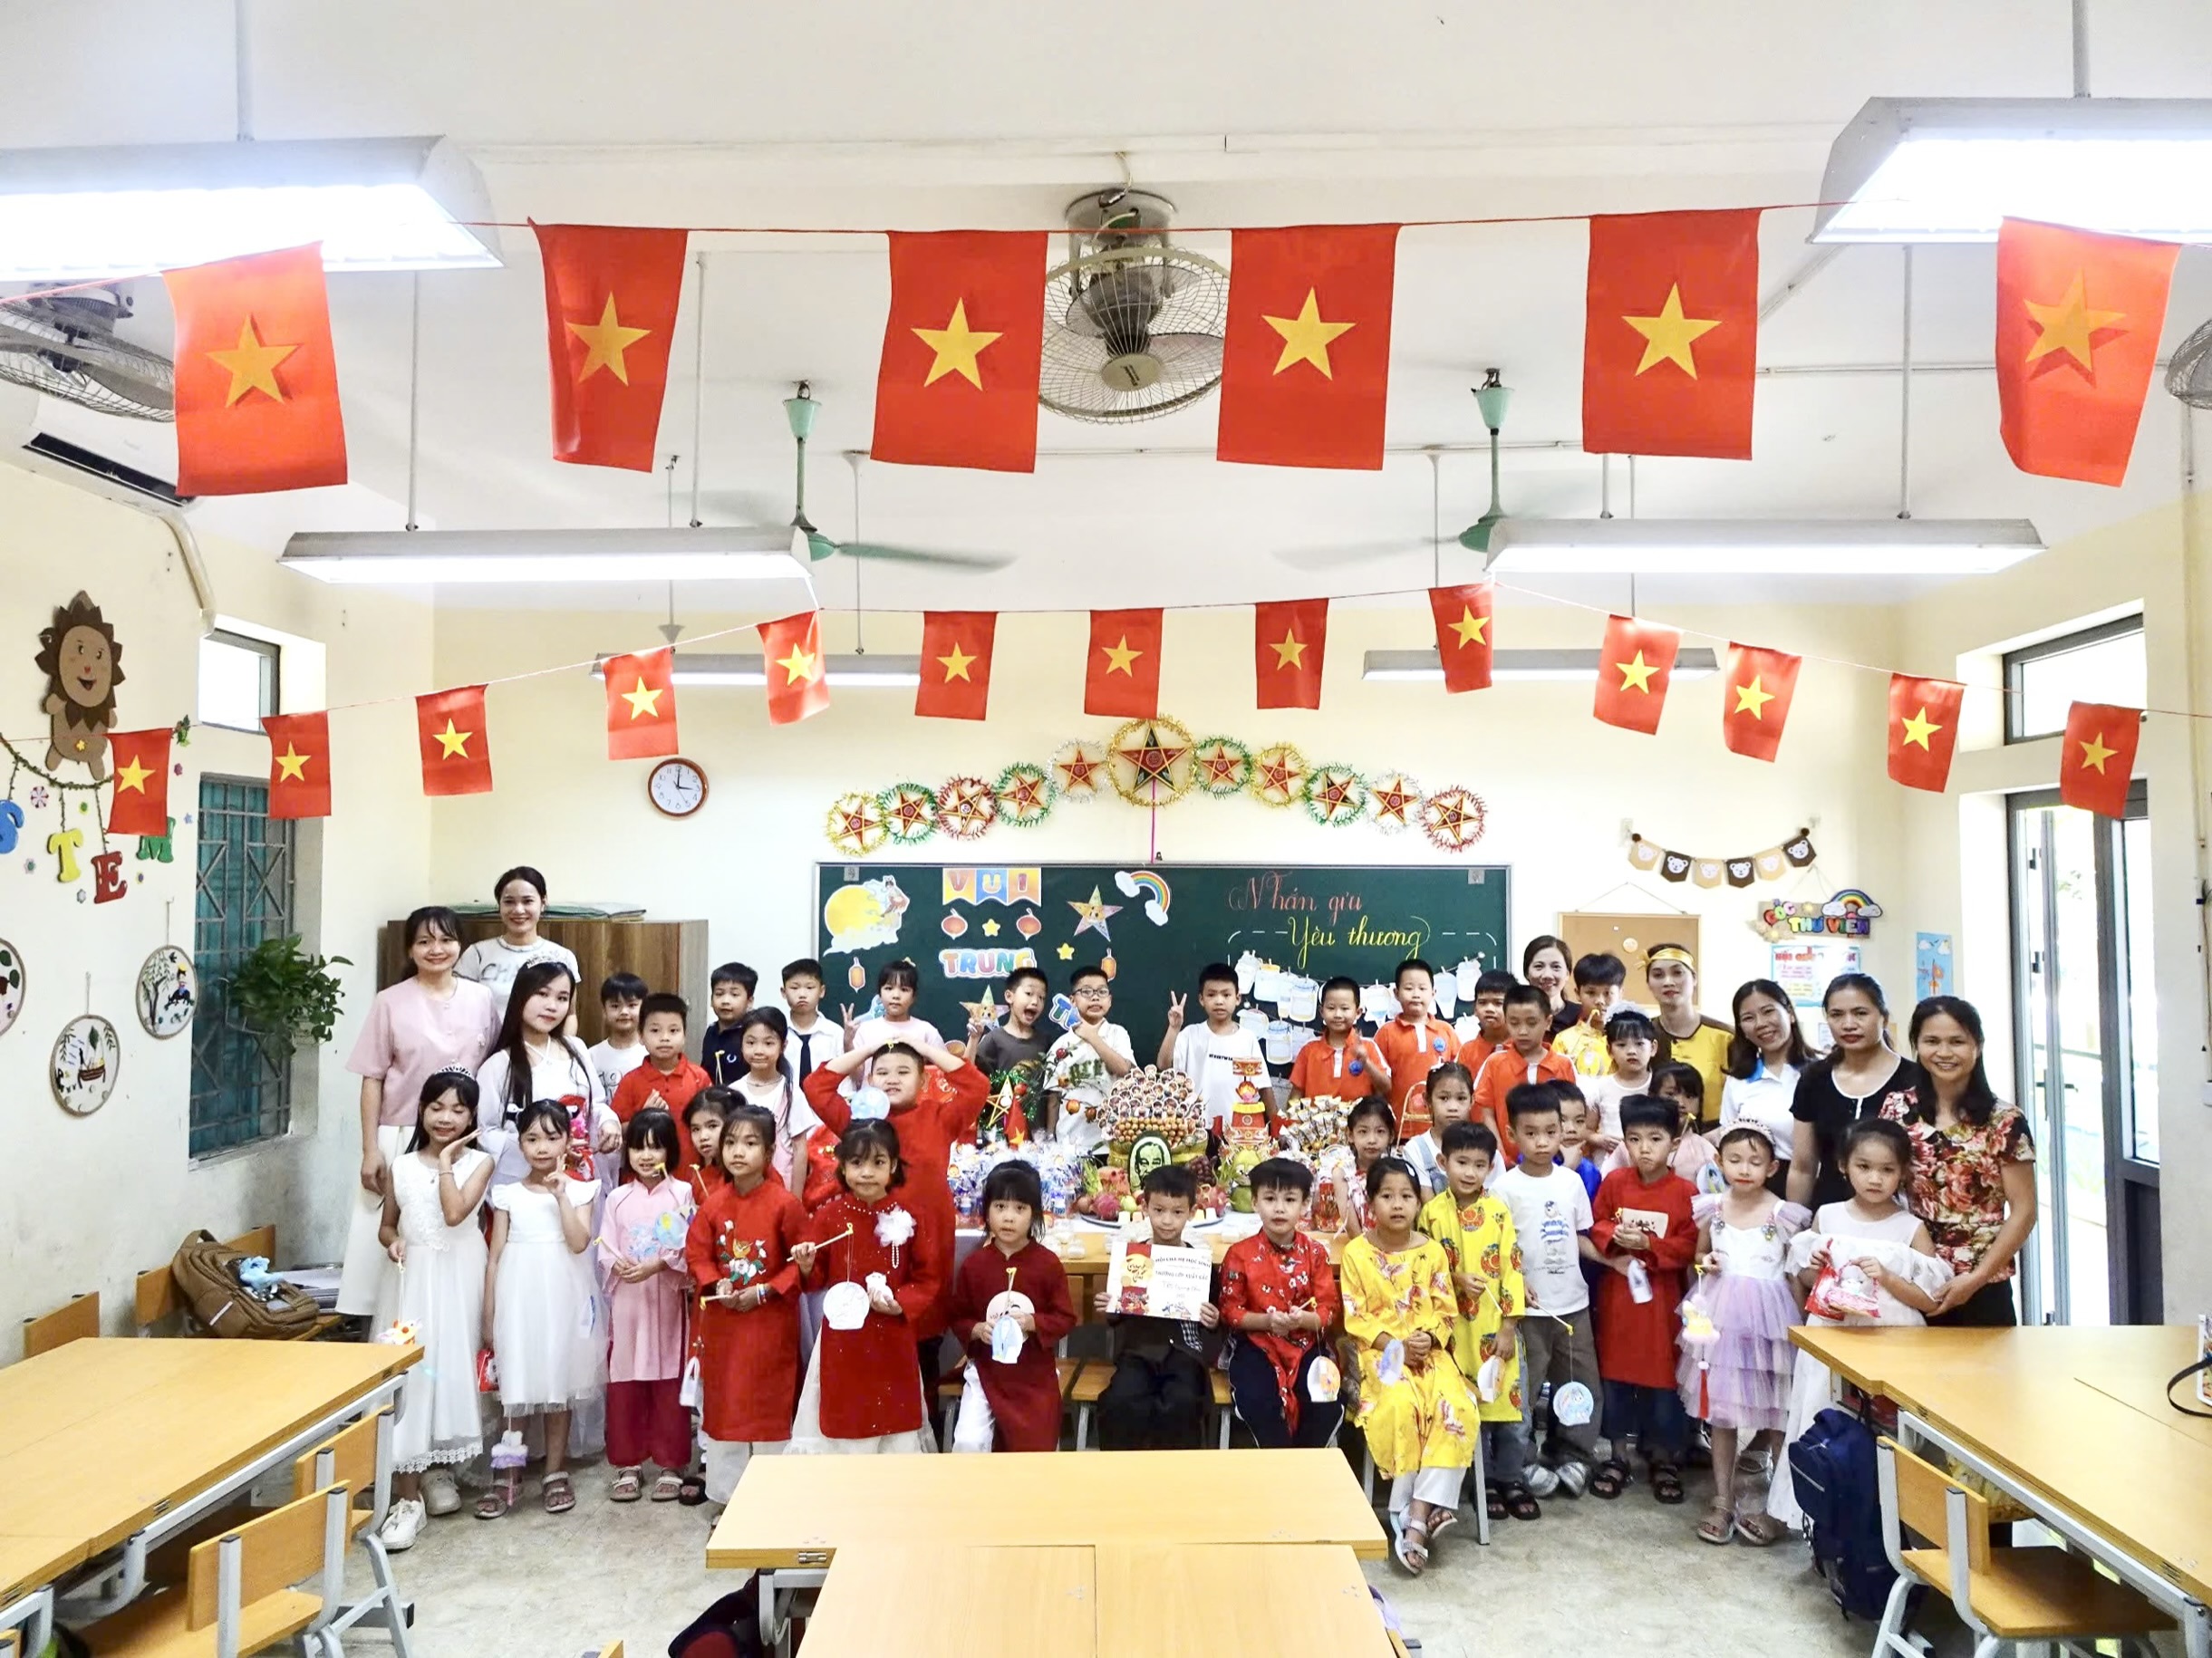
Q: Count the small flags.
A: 13